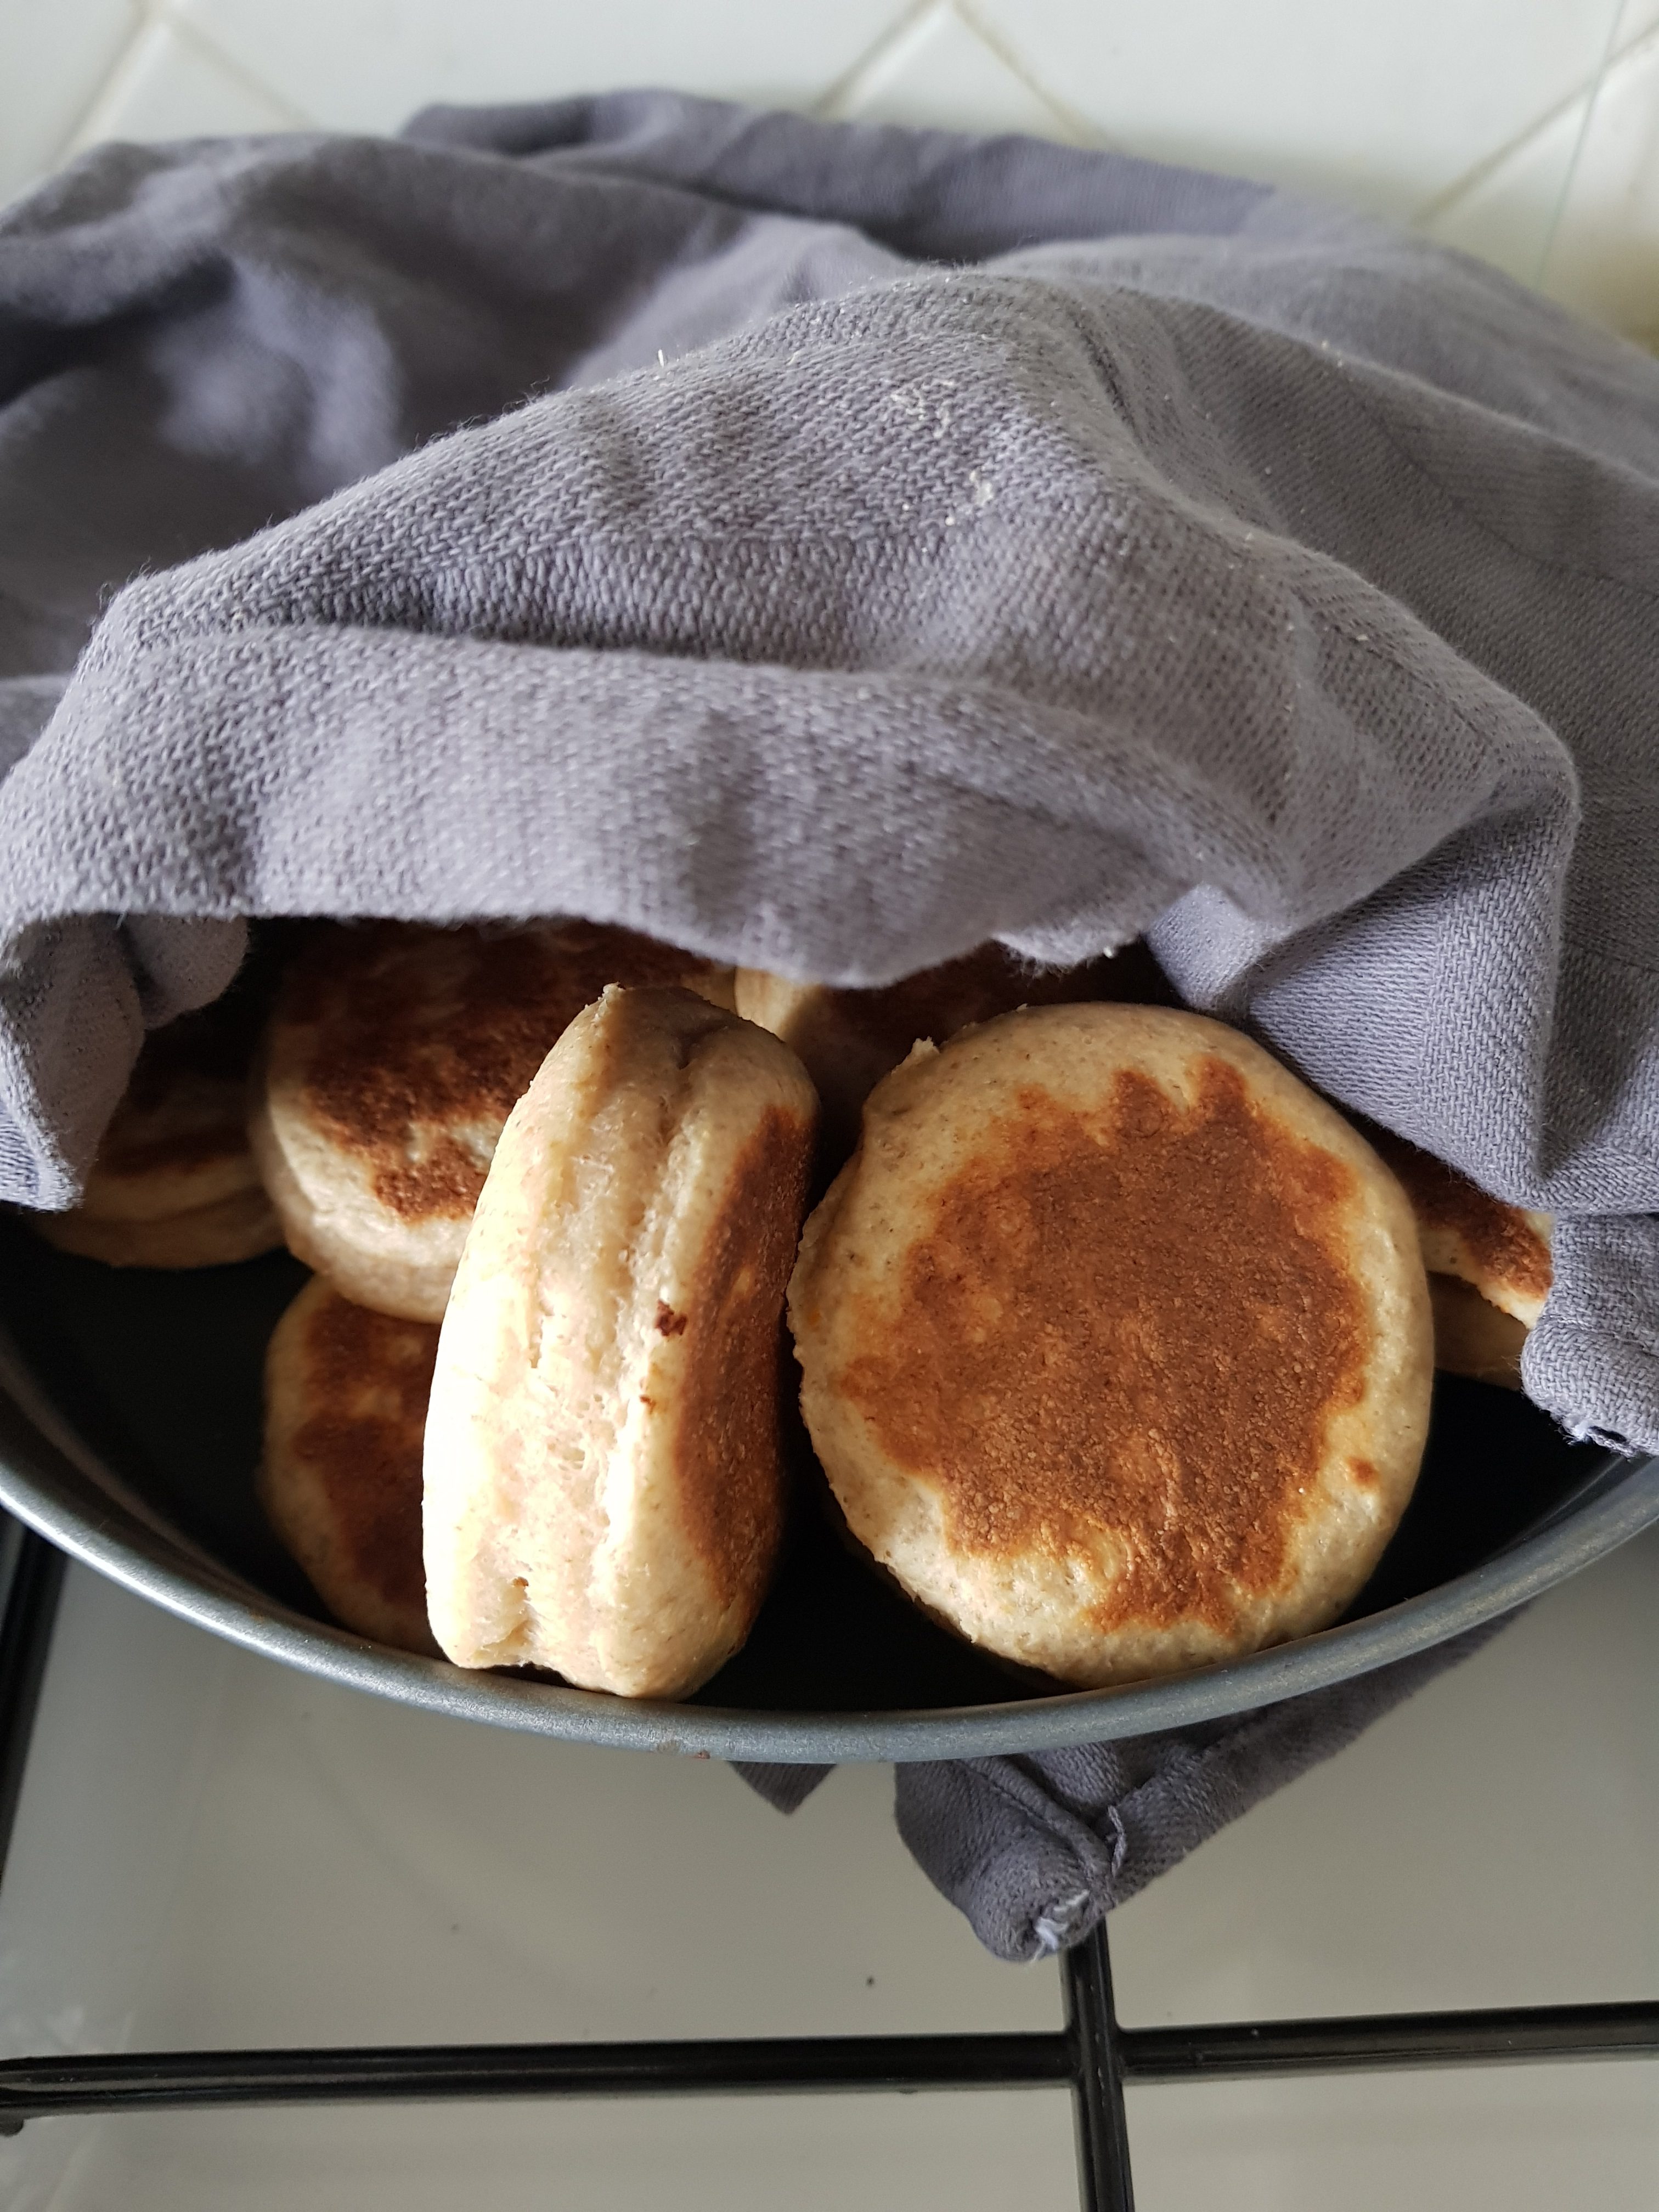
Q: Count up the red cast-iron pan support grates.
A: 0